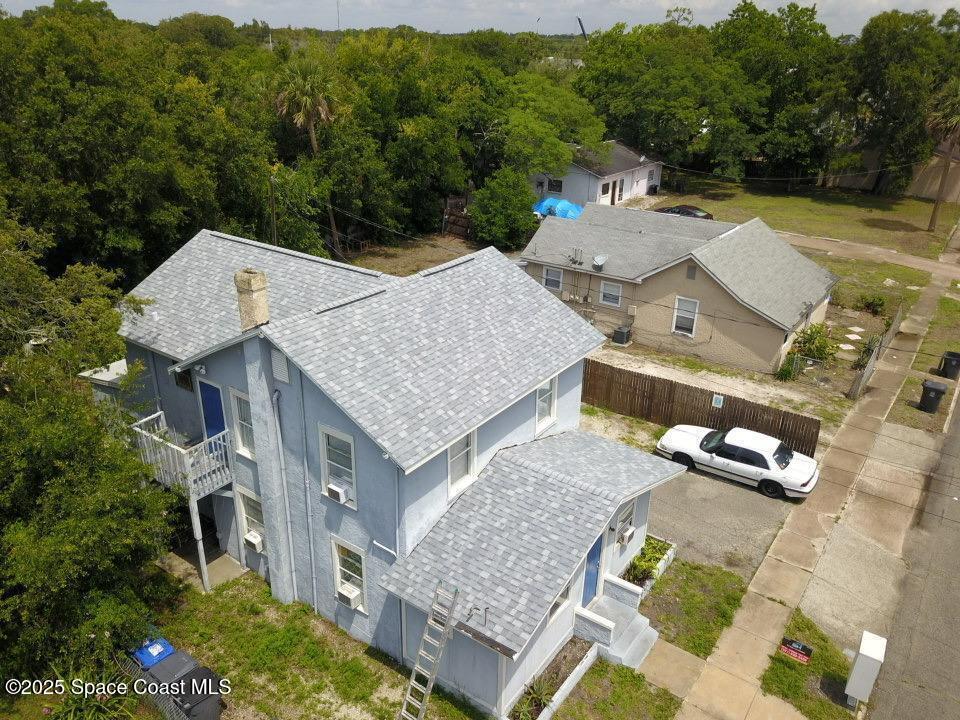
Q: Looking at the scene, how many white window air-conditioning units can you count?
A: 4